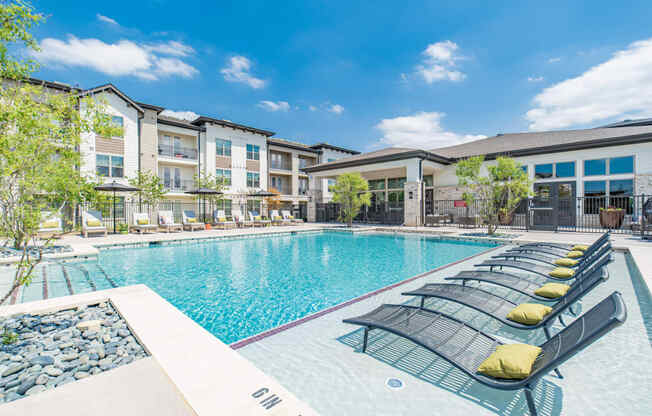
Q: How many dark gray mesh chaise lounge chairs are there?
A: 7